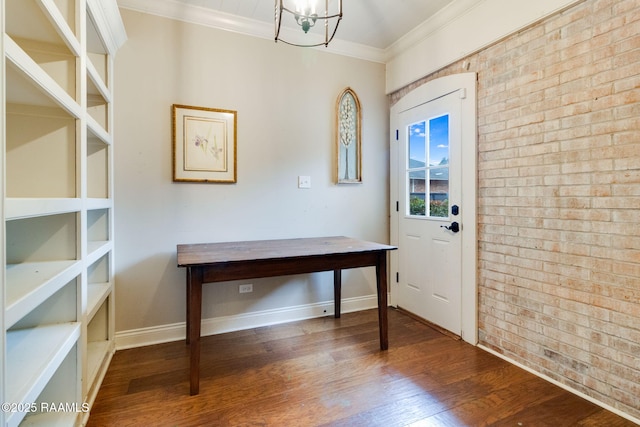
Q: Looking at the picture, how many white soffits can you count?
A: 1